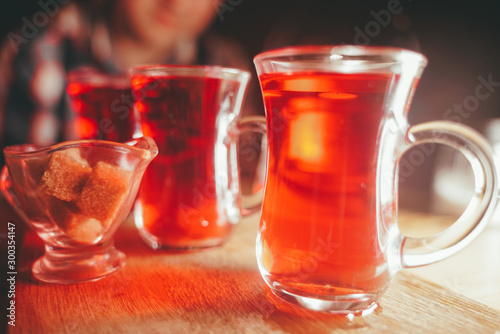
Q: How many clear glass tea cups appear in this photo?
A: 3